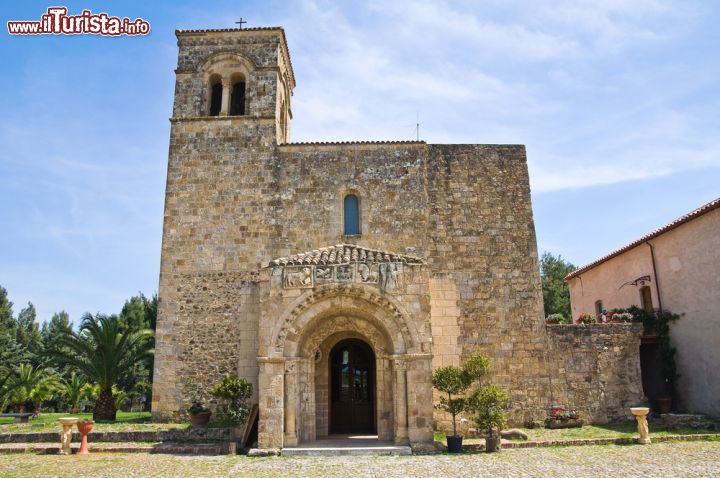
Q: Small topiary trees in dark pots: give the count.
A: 2